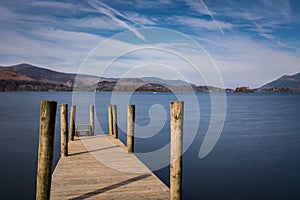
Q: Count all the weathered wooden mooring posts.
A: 8